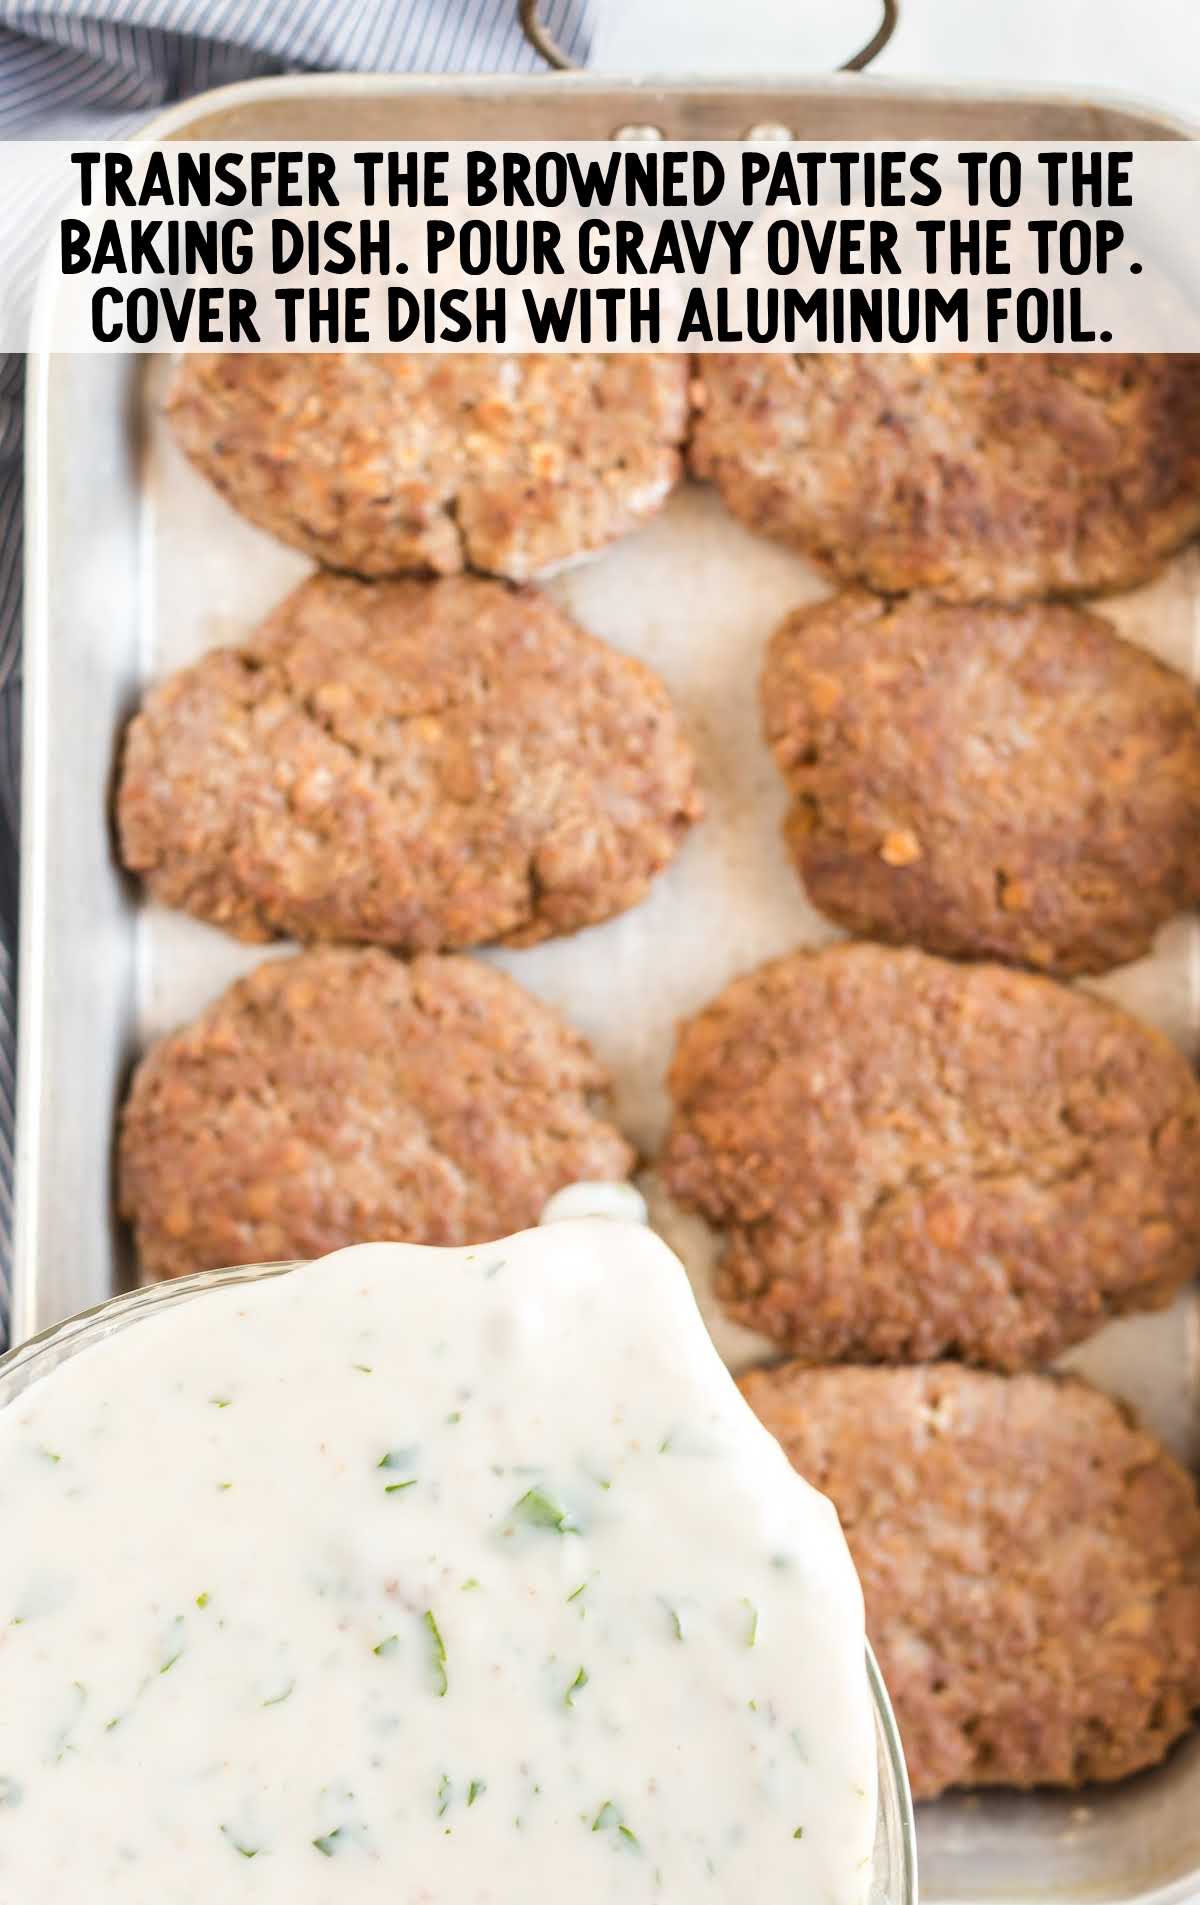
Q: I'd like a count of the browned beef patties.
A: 7